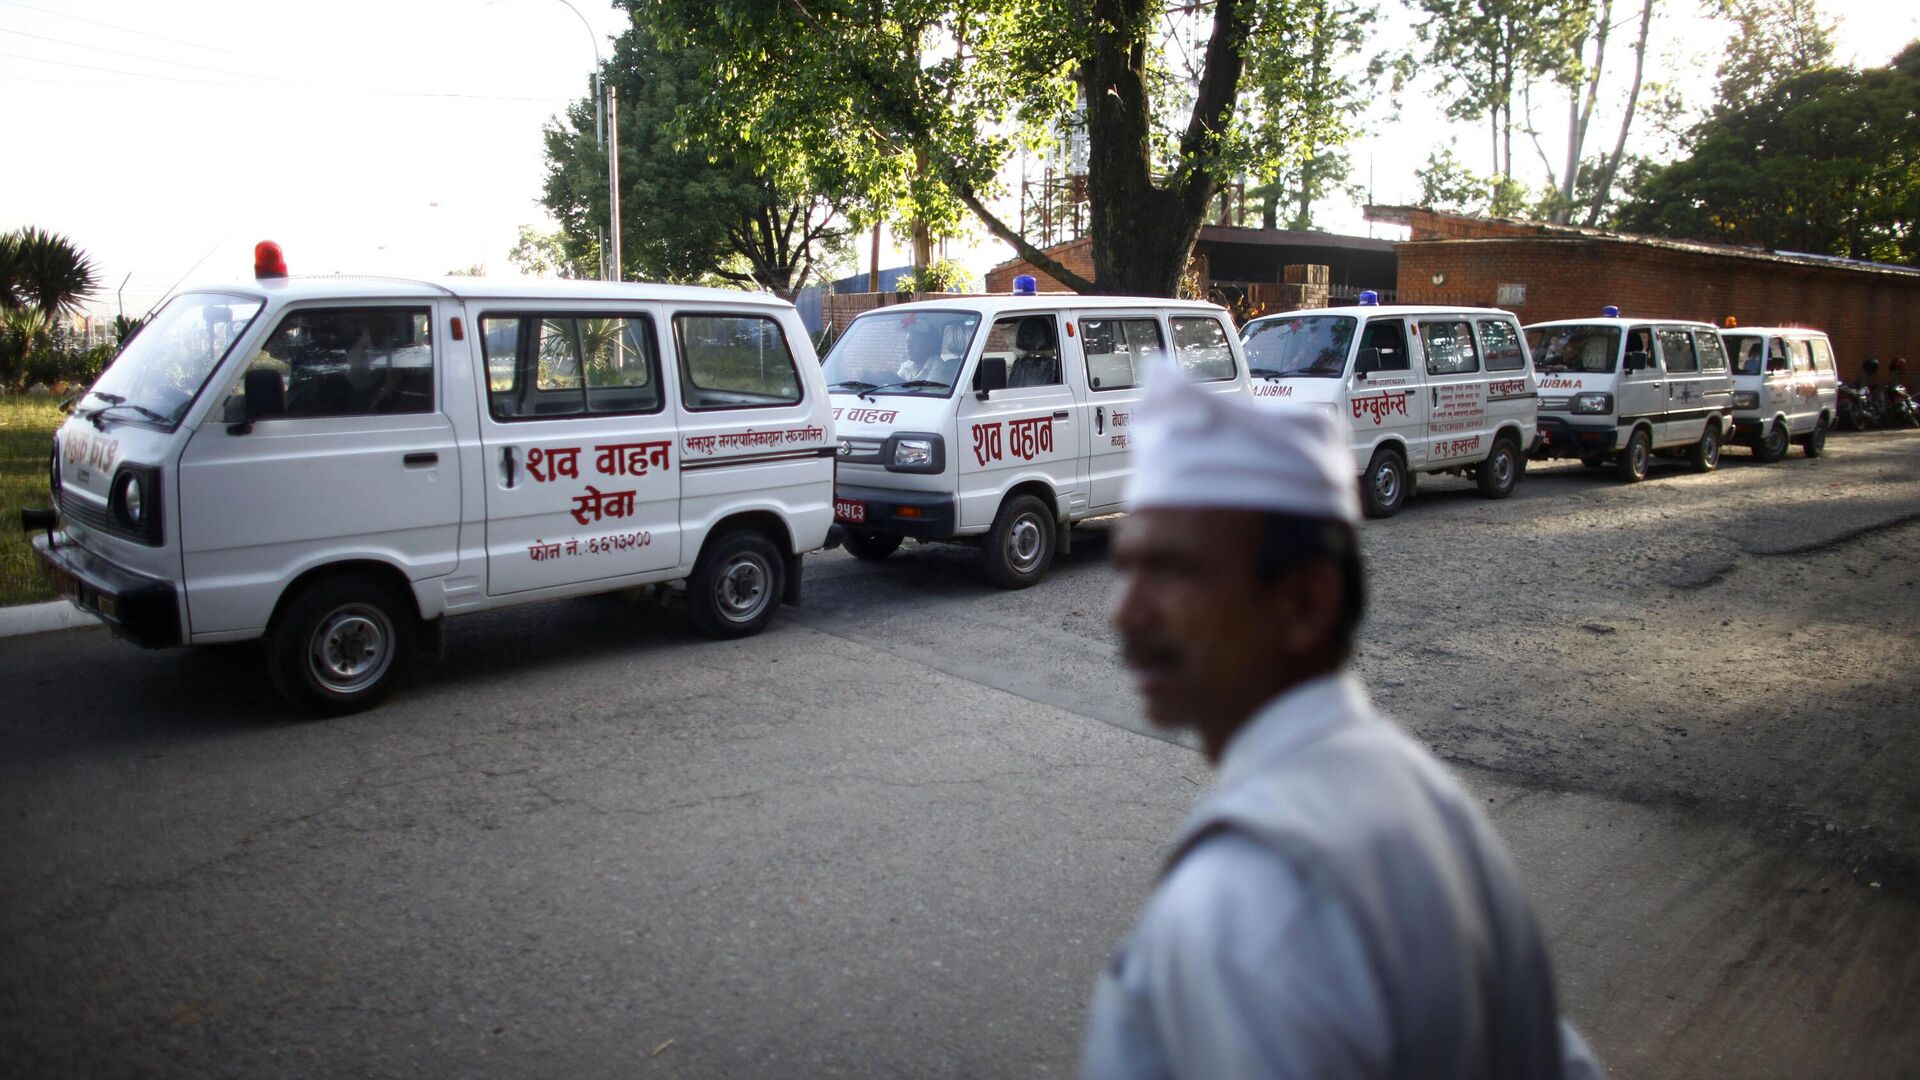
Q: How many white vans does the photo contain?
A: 5